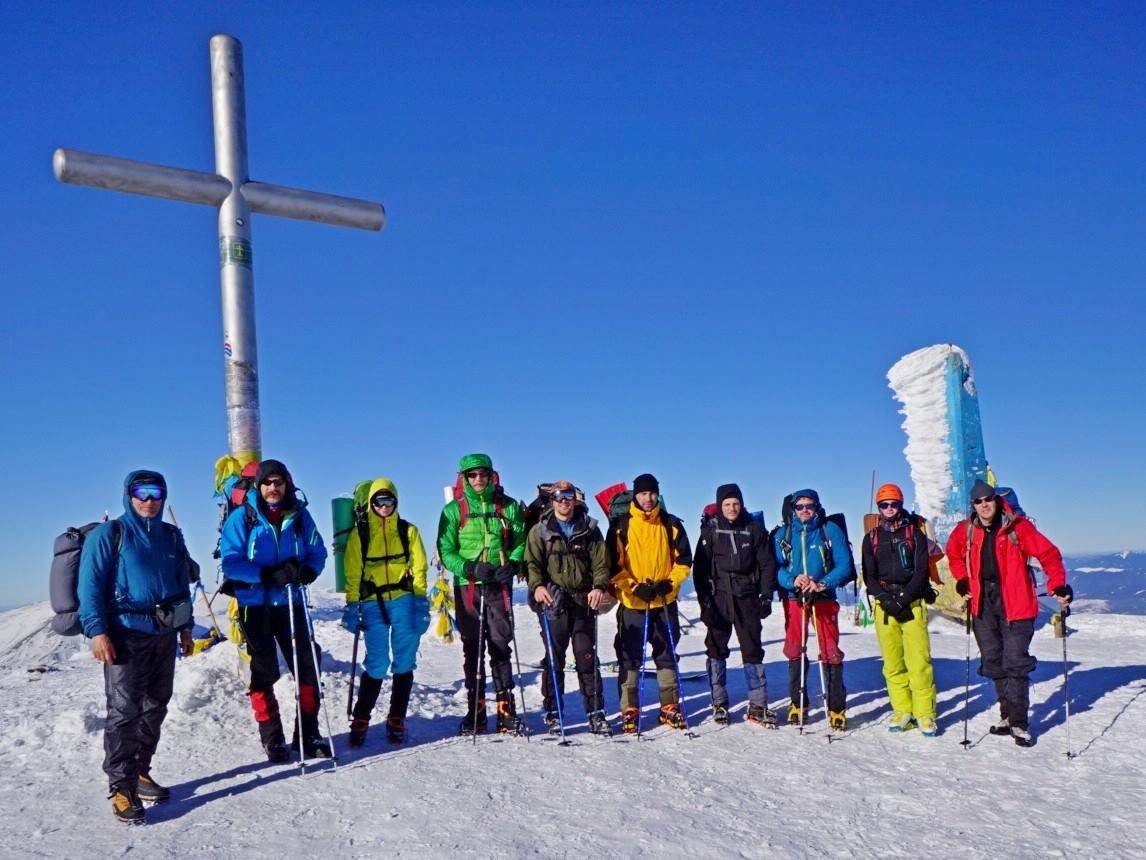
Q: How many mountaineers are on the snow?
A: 10